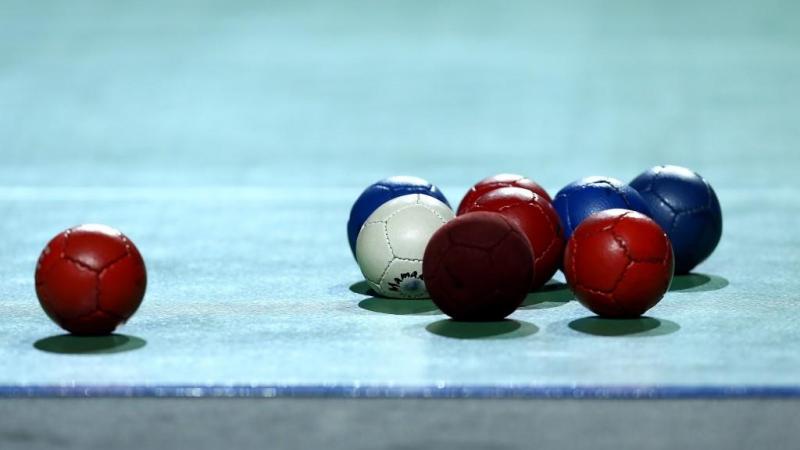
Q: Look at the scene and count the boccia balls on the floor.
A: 9